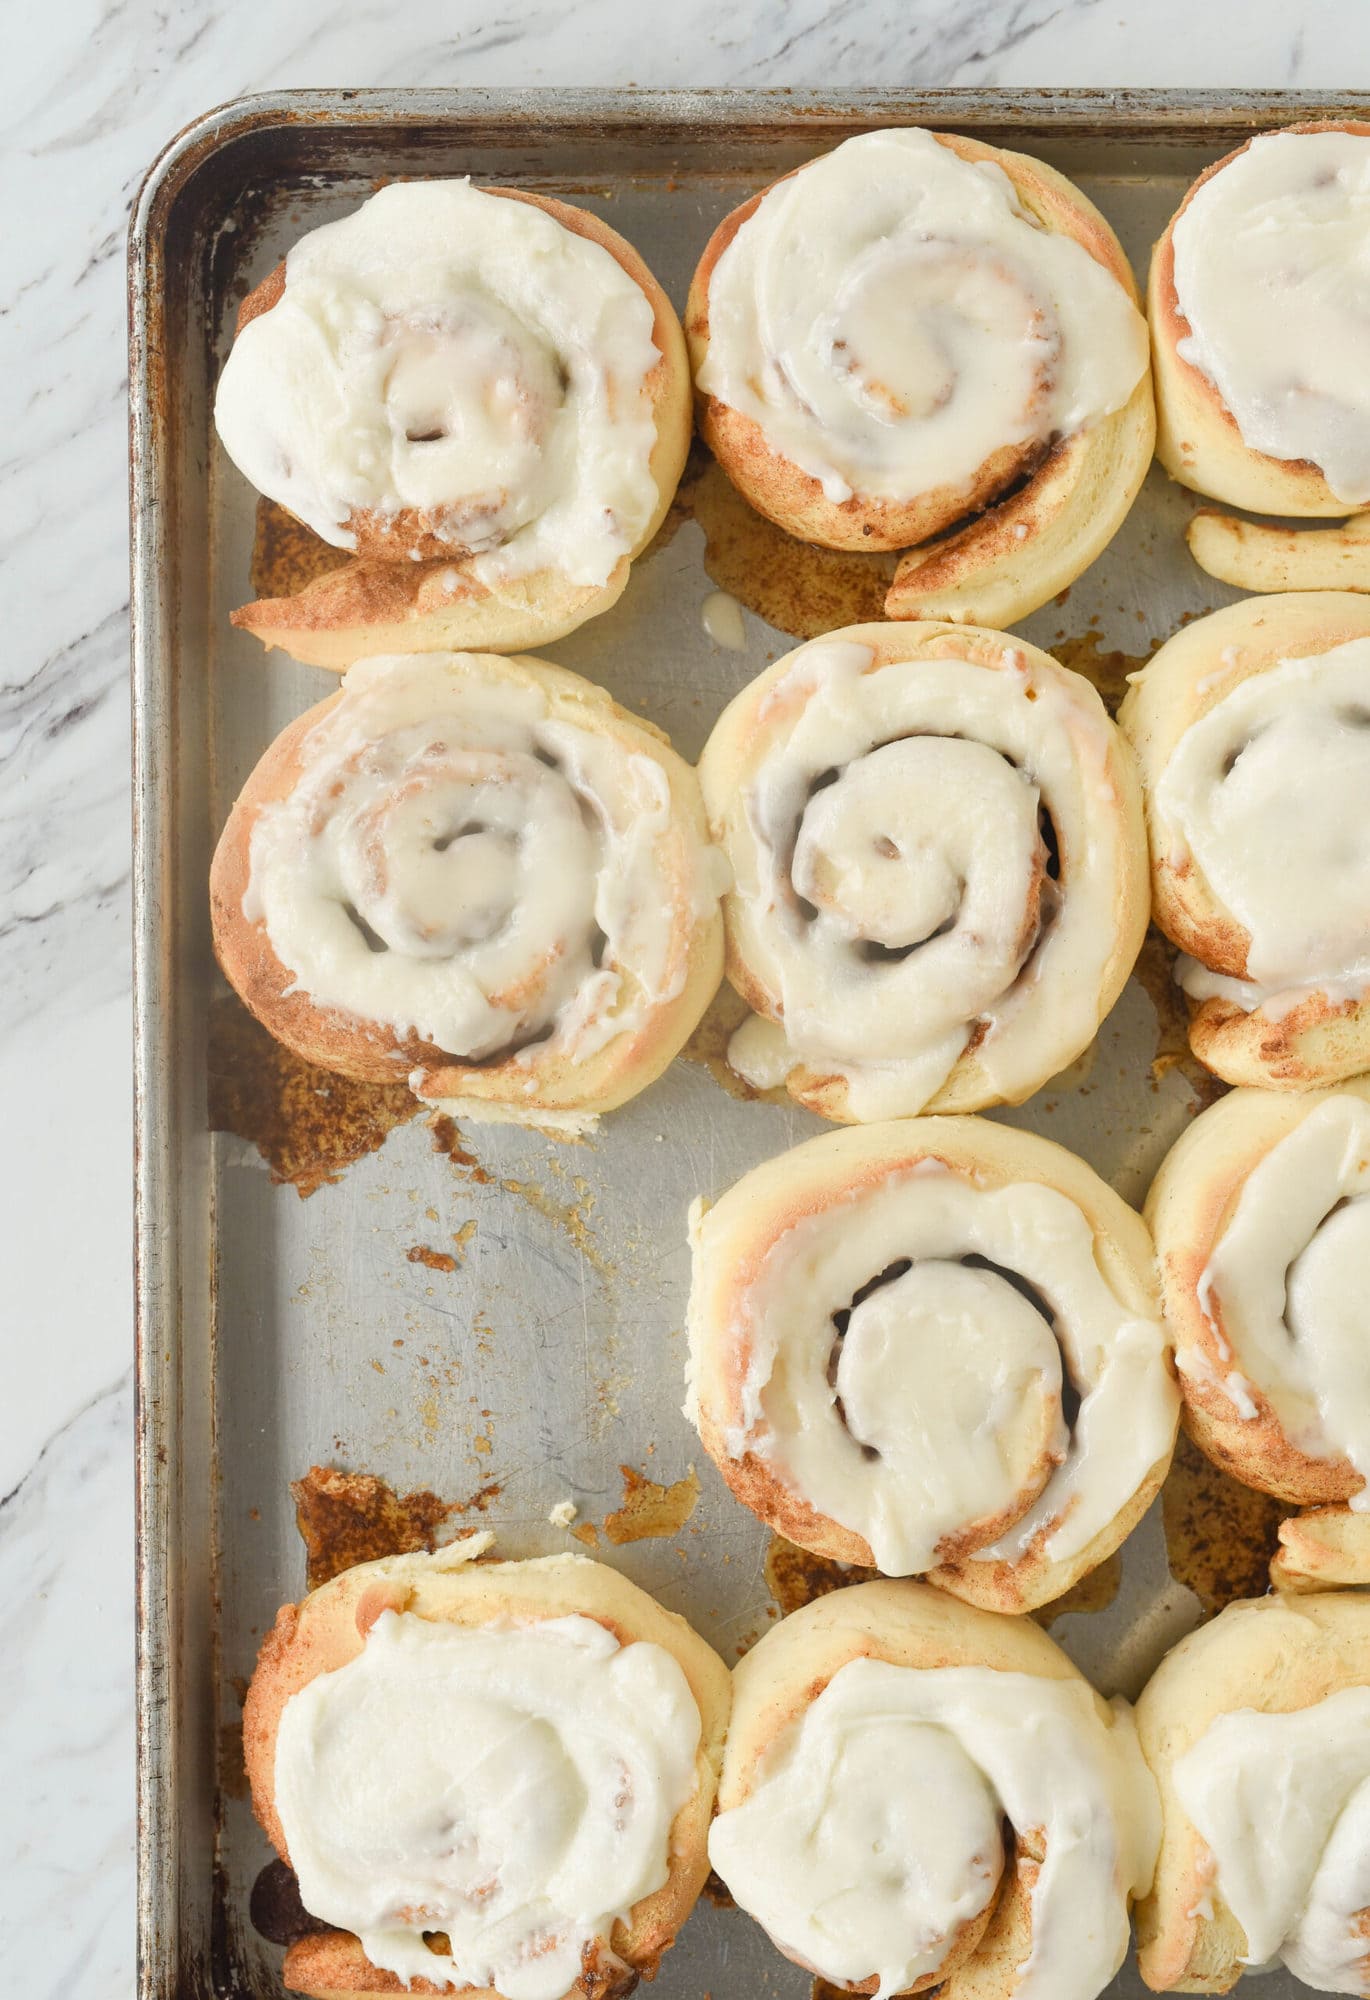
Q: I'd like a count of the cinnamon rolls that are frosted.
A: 11